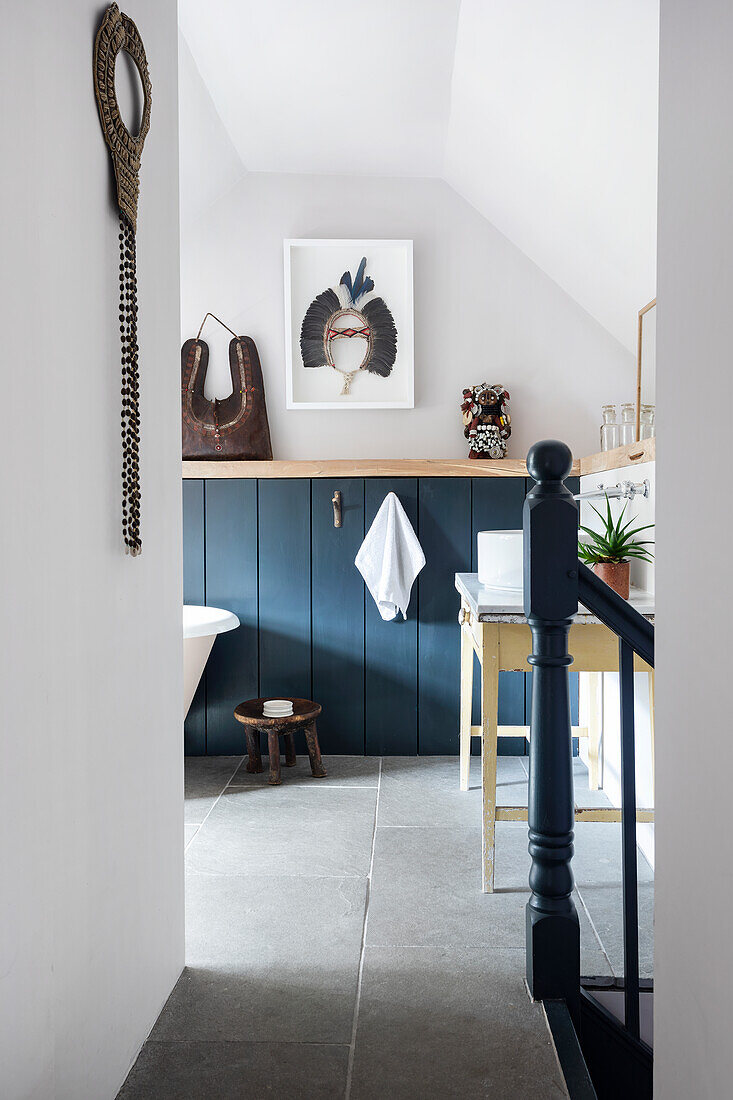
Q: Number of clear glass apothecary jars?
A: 3